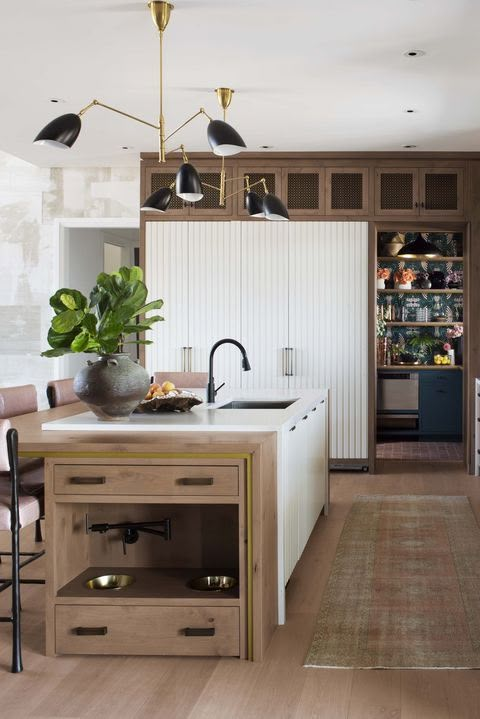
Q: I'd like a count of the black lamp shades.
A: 7